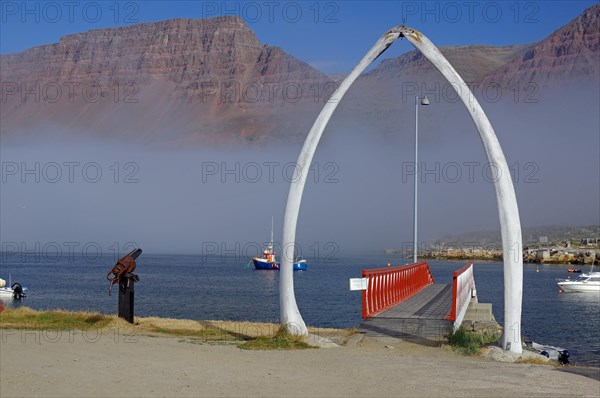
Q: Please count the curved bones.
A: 2